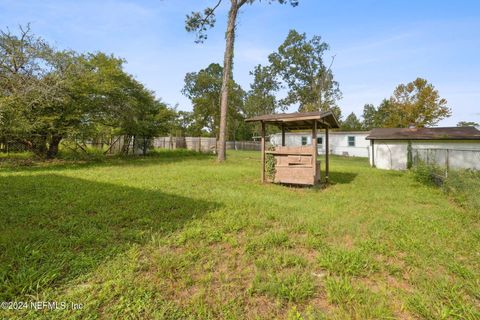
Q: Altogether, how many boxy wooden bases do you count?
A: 1